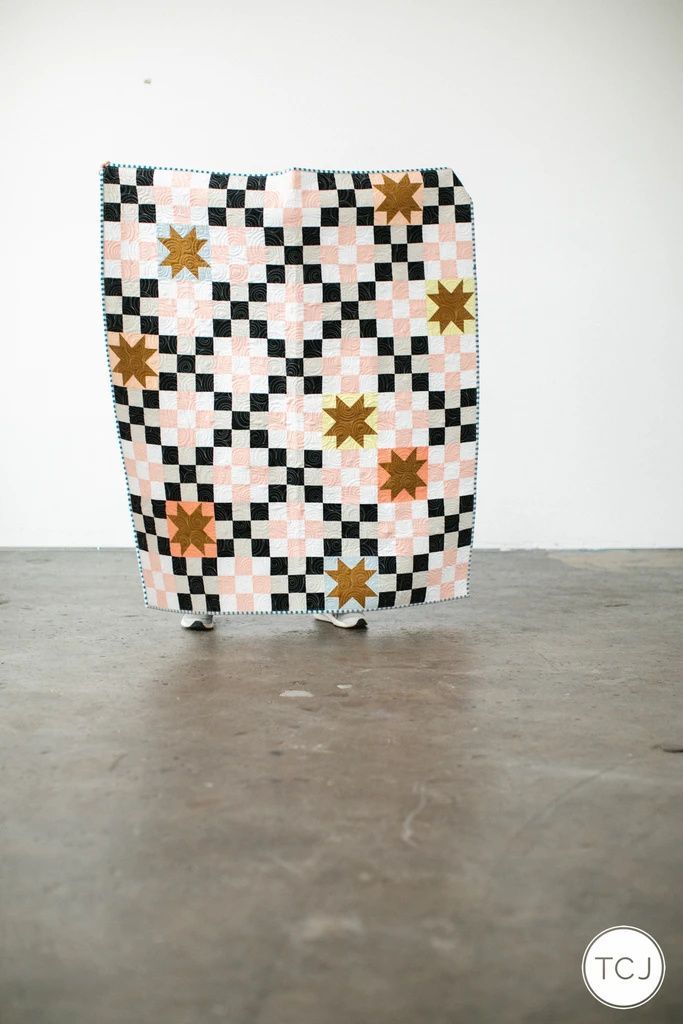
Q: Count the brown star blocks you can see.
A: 8